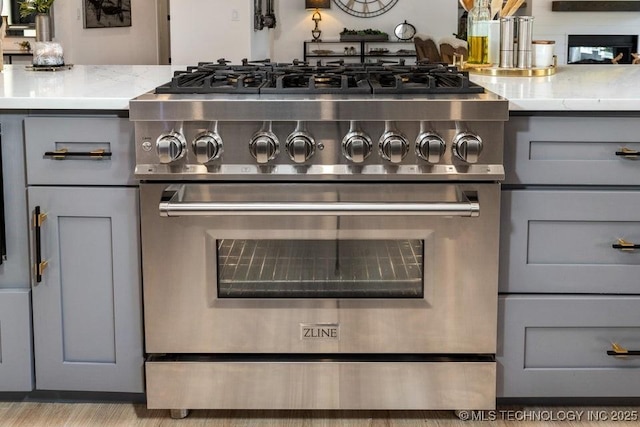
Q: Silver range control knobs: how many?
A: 8